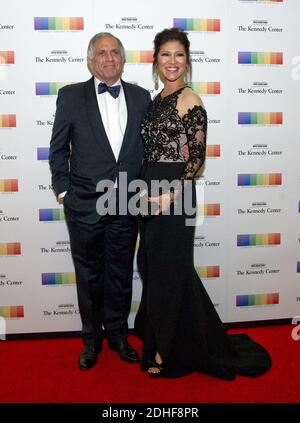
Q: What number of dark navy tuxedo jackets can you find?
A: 1